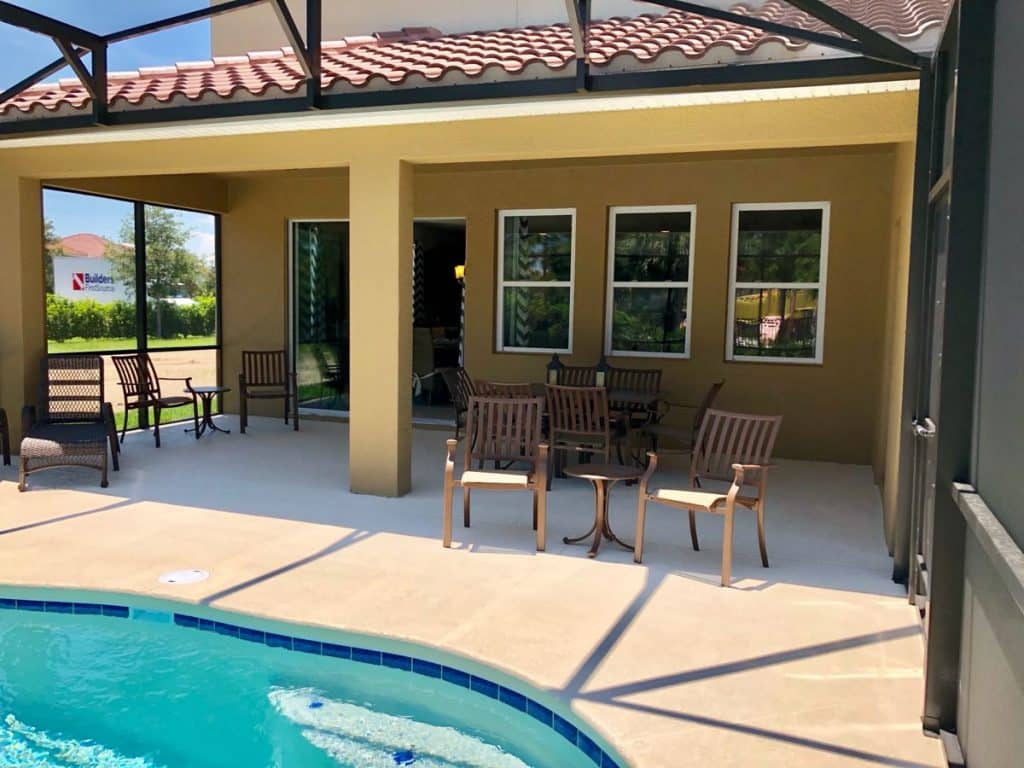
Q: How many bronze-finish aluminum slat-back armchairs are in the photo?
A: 10